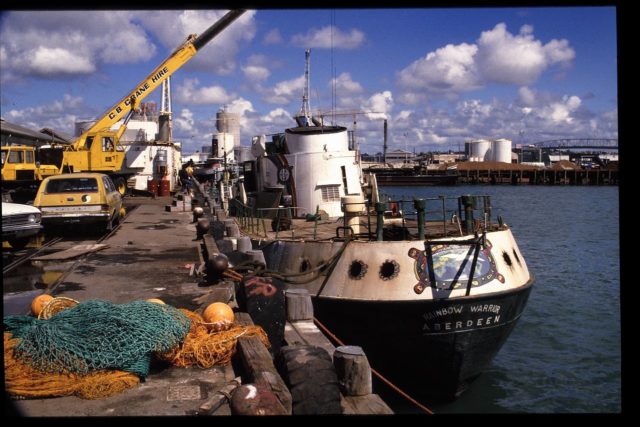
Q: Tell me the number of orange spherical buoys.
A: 3